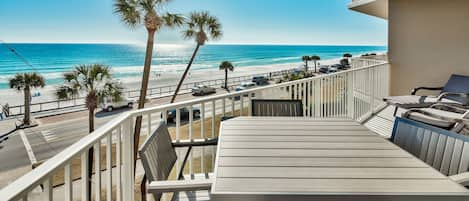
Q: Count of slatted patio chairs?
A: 3